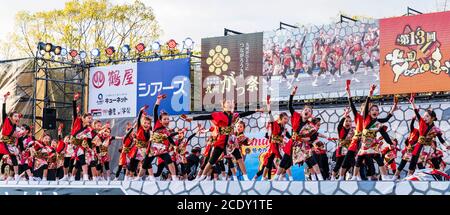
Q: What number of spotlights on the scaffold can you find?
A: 12